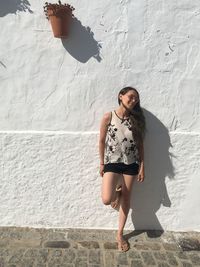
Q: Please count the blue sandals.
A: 0